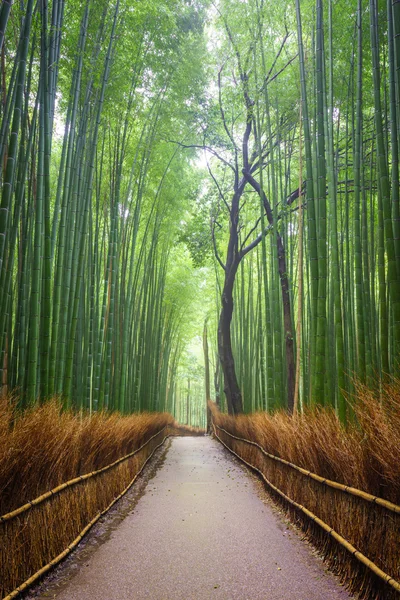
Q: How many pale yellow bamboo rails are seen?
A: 4